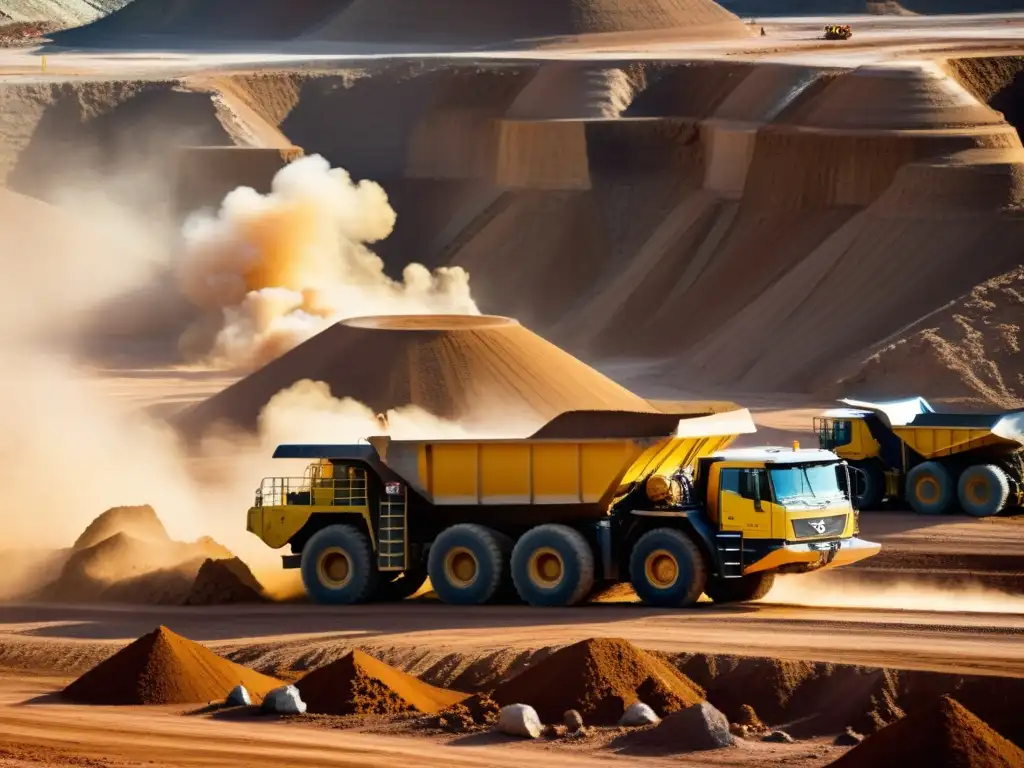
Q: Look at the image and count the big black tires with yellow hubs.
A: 6